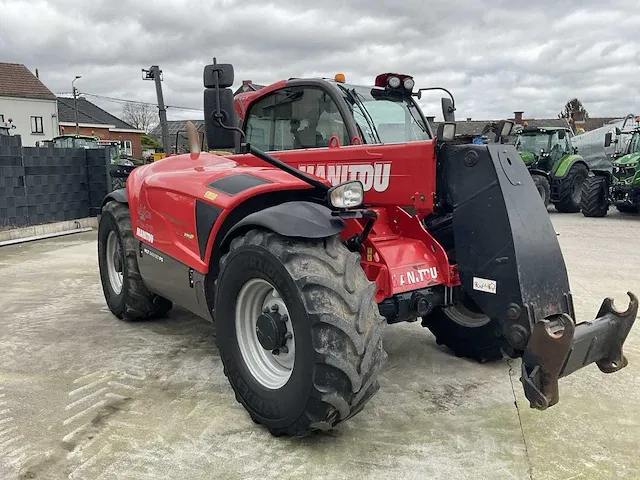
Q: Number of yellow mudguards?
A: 0